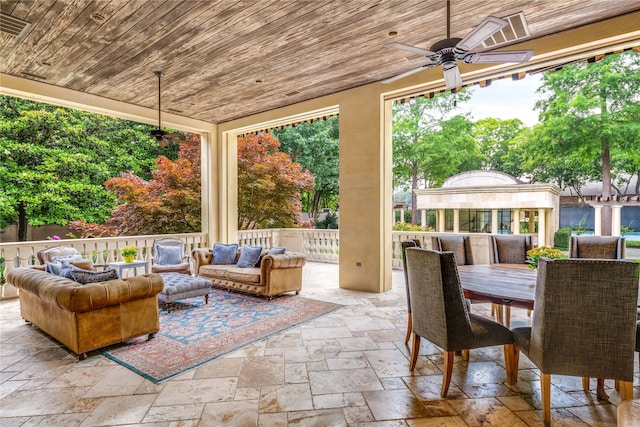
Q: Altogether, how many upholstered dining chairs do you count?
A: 6